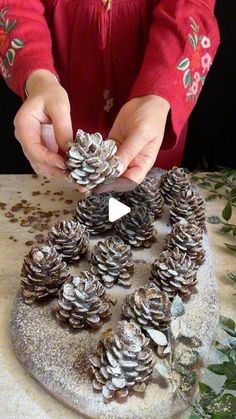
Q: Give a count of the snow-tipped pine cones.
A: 14